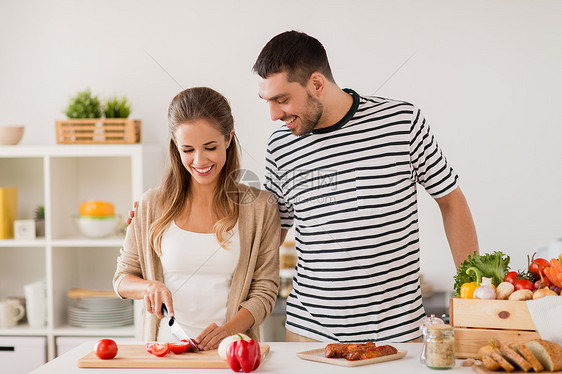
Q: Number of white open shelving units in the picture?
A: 1